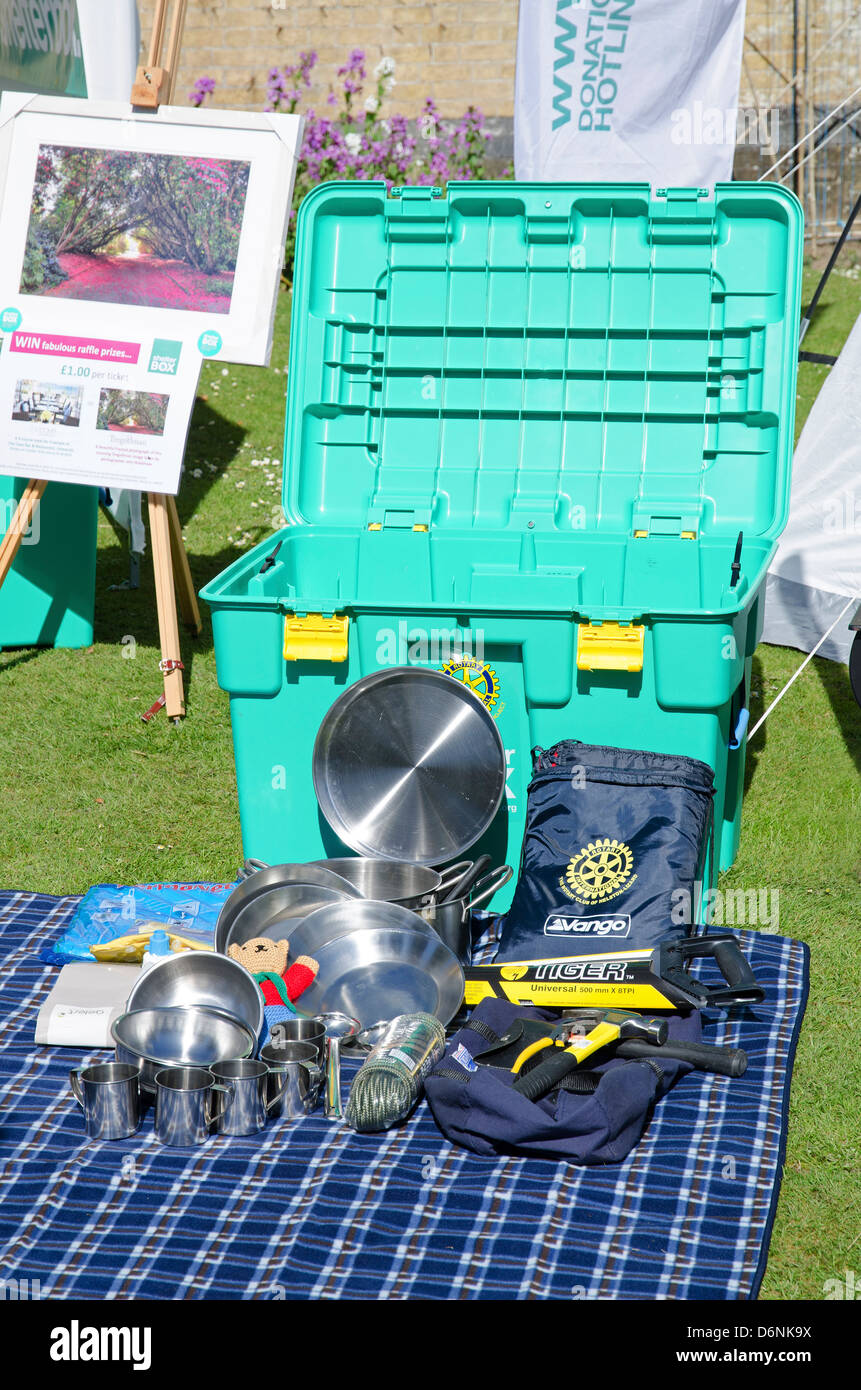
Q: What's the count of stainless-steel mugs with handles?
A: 5